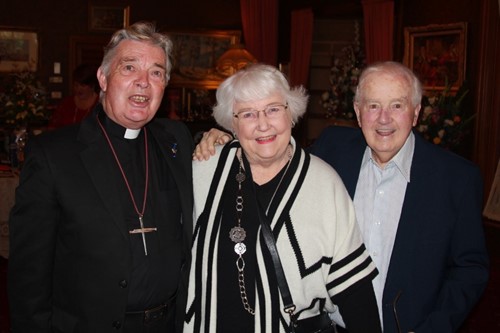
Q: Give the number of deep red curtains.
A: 3